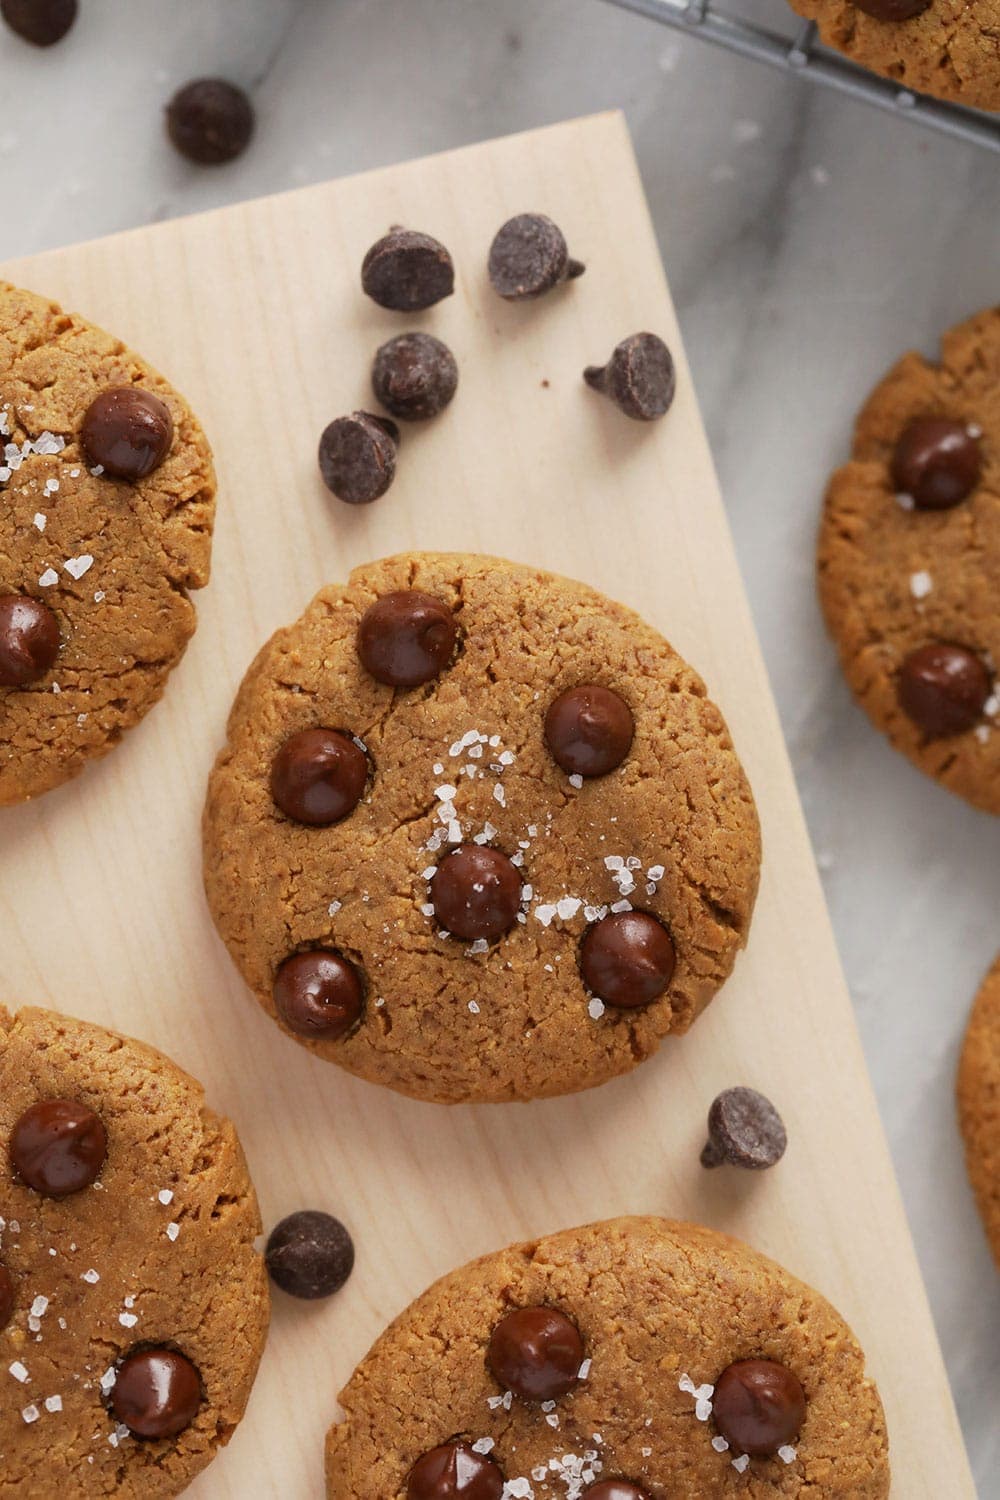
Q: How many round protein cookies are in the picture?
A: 7